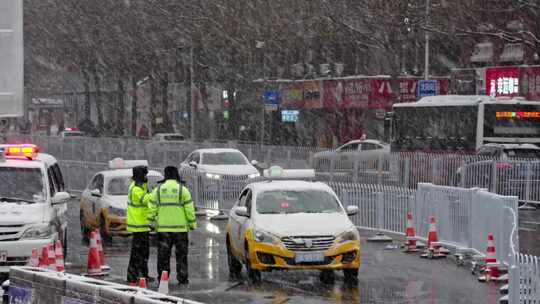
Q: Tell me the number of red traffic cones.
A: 11